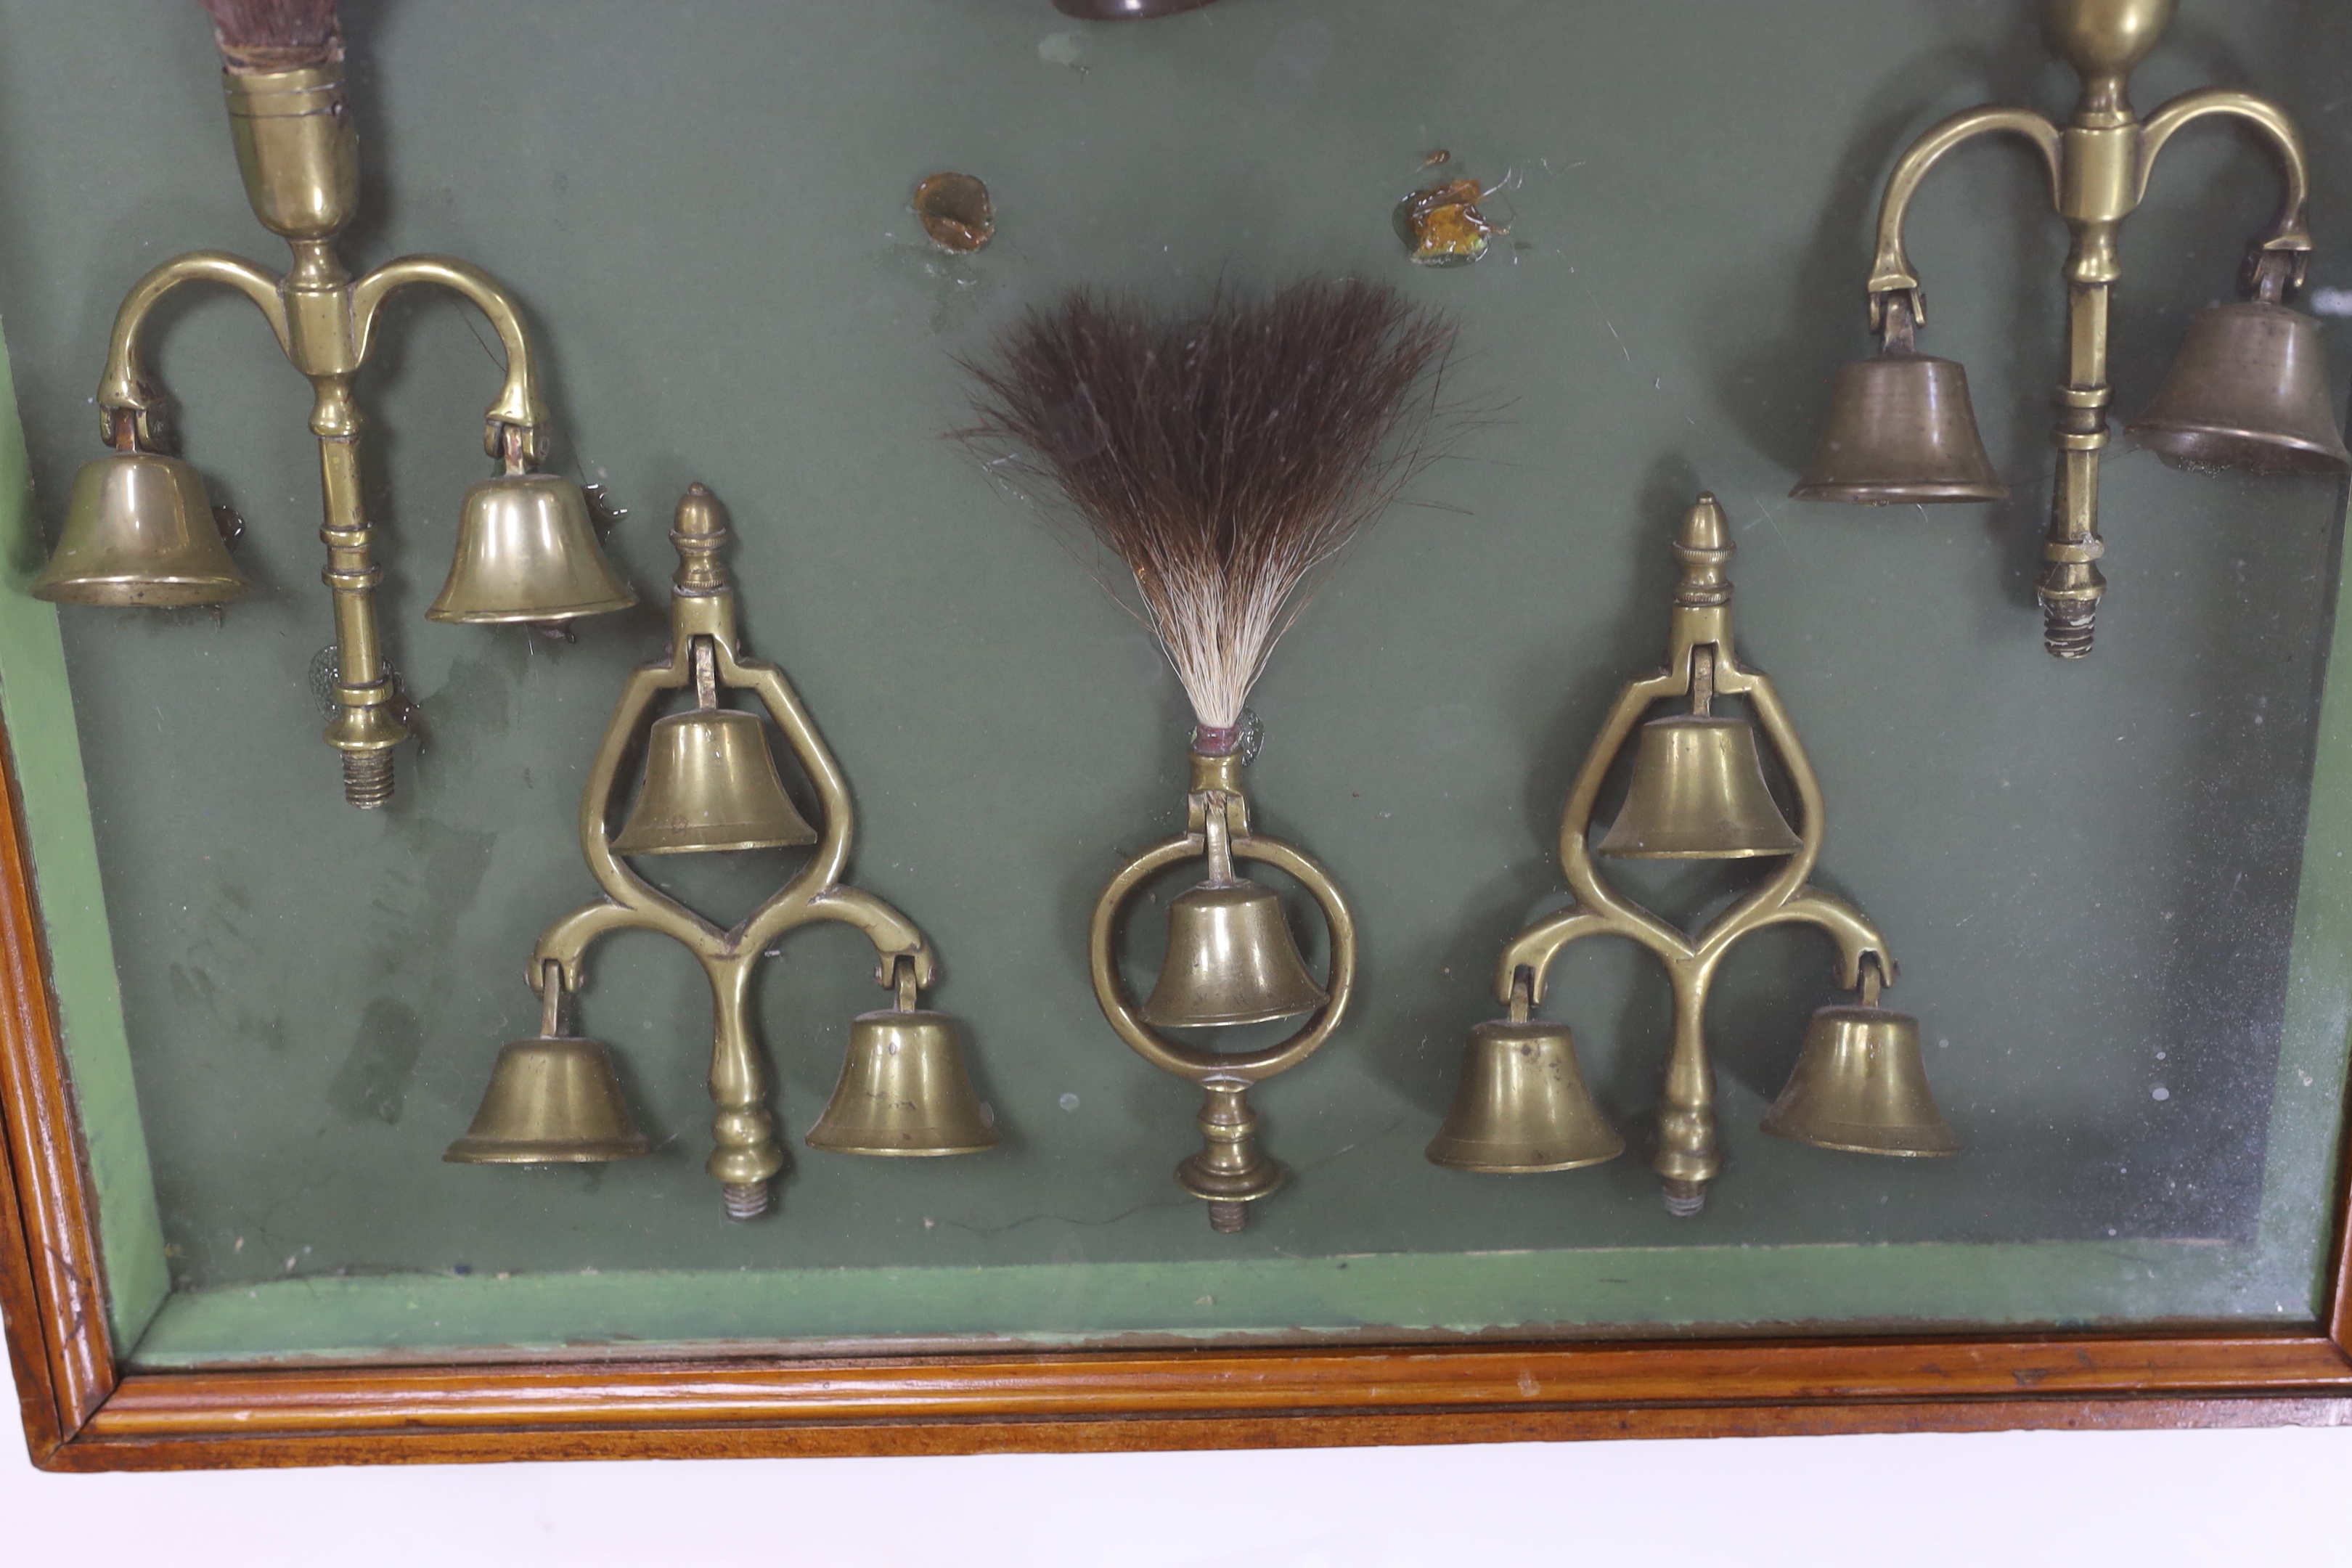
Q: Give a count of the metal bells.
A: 11